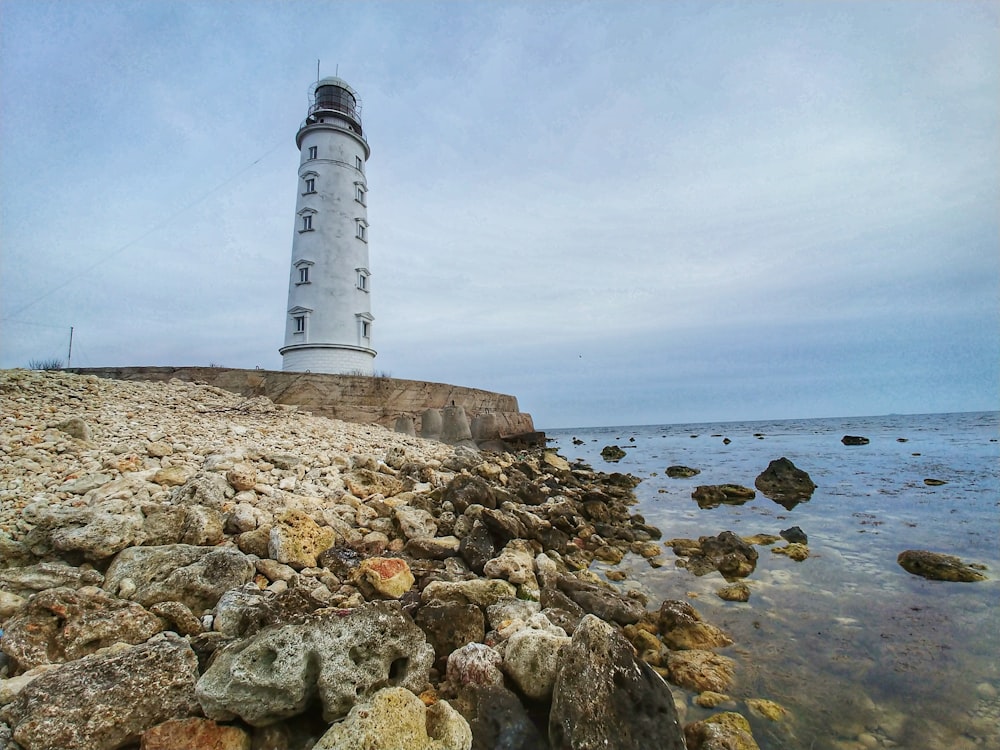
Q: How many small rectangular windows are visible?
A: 10